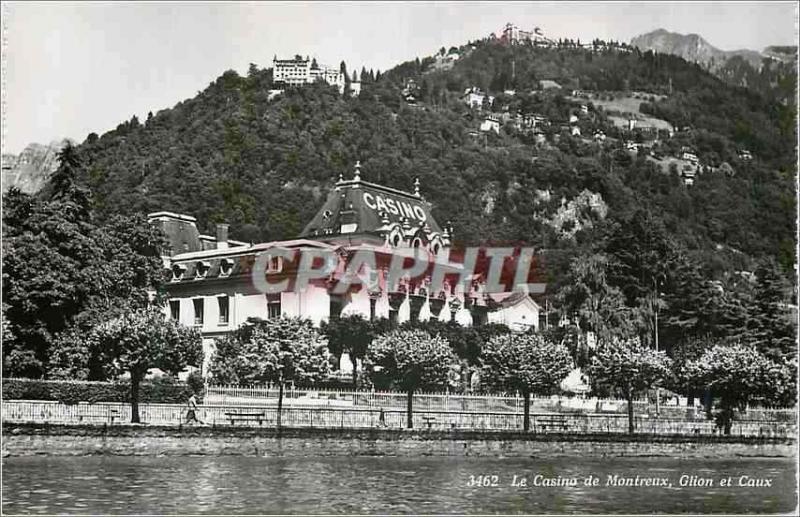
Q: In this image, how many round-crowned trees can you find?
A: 6